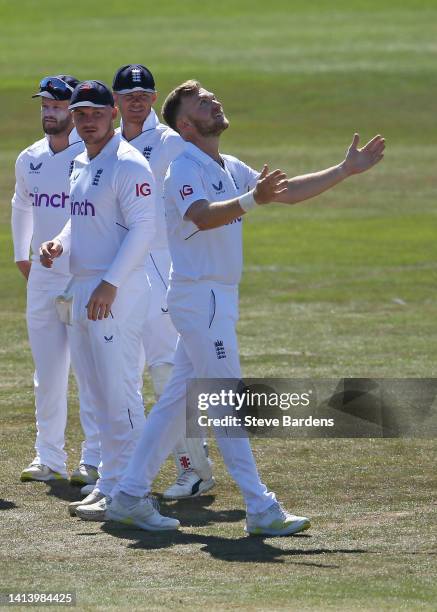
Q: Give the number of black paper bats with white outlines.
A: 0